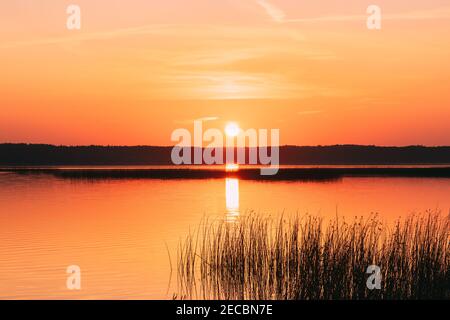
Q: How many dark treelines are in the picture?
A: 1